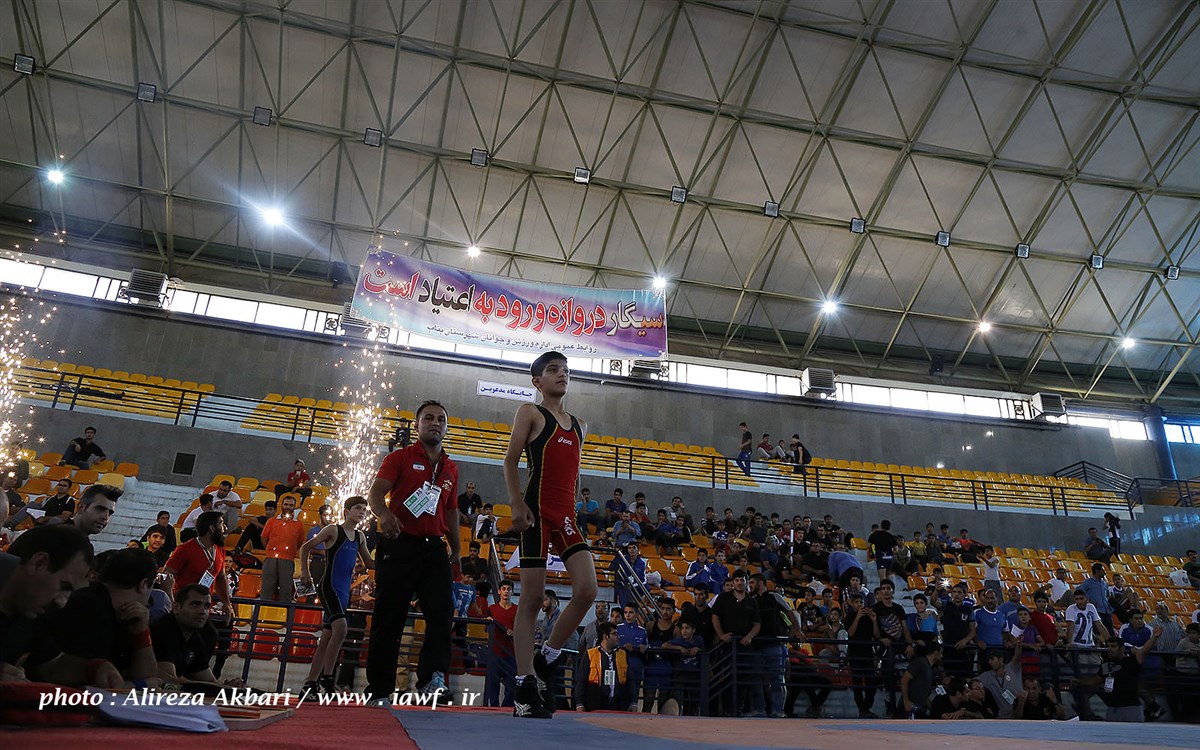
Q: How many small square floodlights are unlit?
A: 13